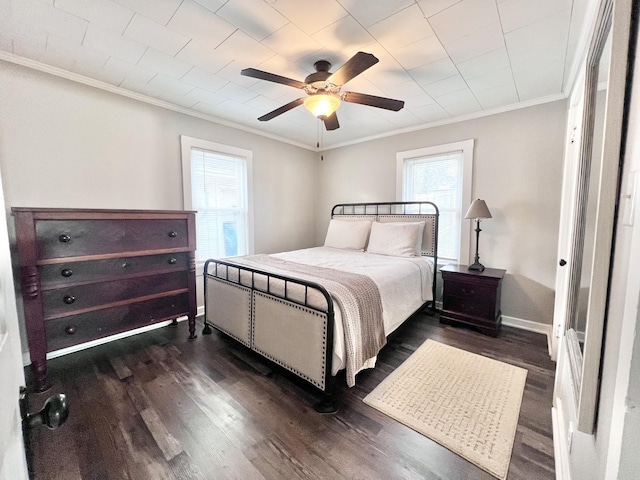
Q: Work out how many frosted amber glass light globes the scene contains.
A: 1